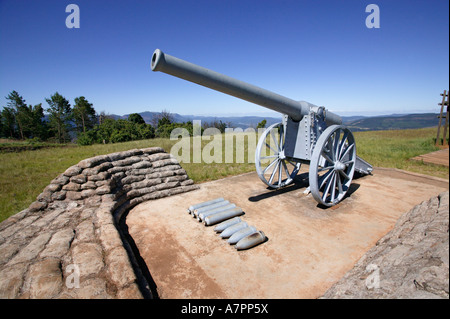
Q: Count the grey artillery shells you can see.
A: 8